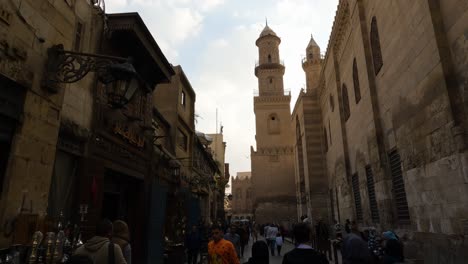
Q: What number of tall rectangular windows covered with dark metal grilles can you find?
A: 3